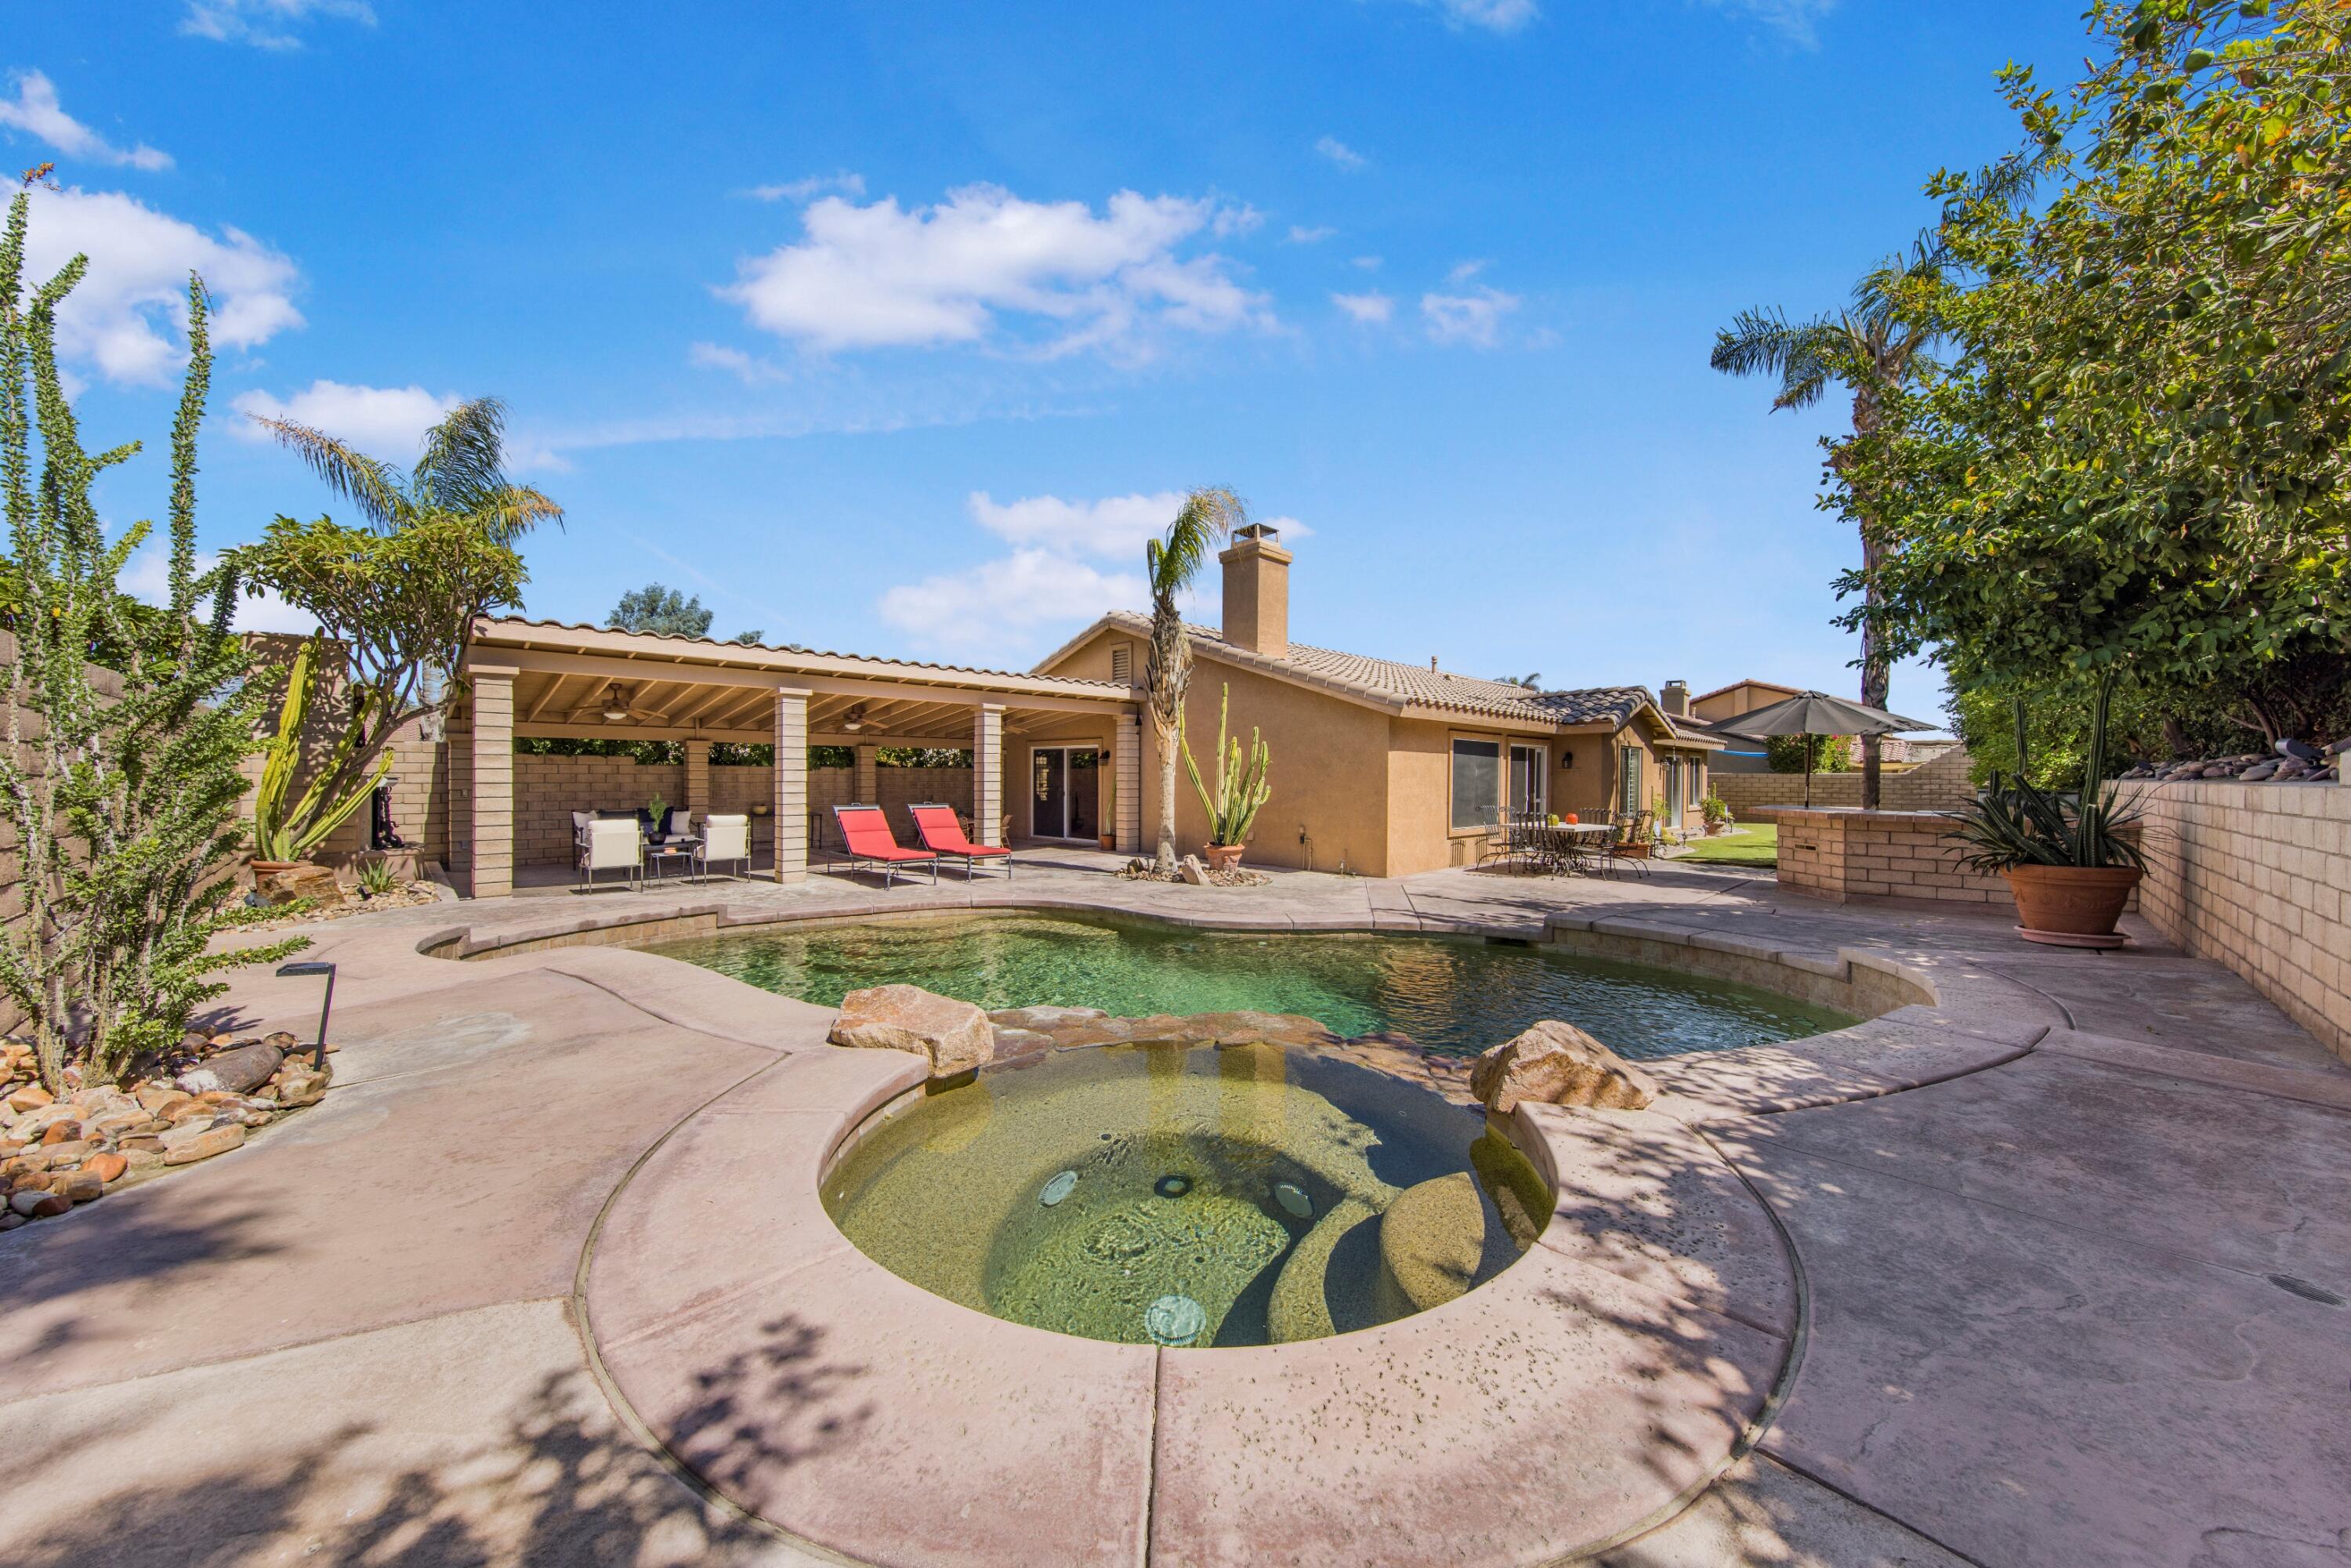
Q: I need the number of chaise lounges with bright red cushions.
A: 2